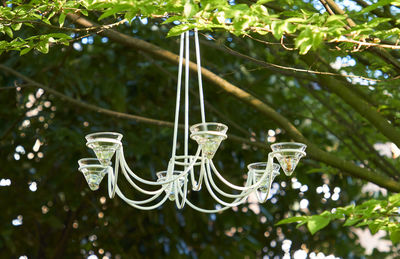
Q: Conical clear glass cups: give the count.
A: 6